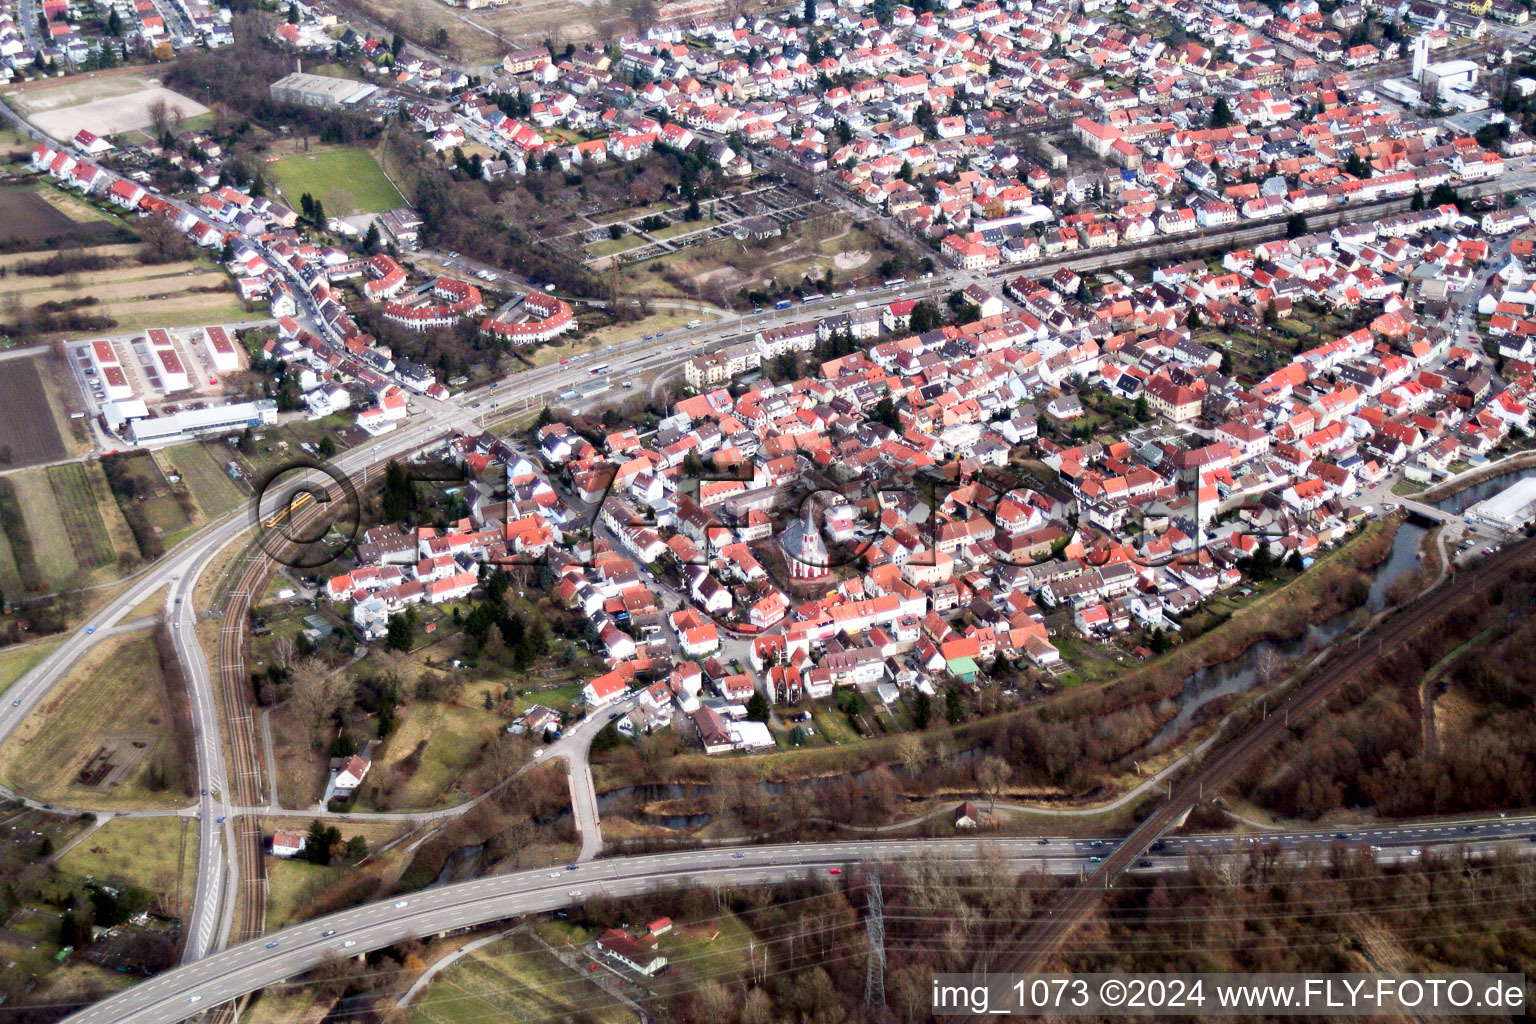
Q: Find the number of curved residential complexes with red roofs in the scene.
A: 3